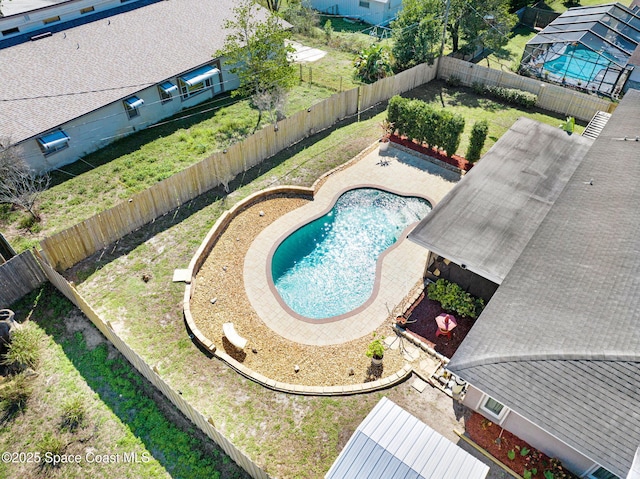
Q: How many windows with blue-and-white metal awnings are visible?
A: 4